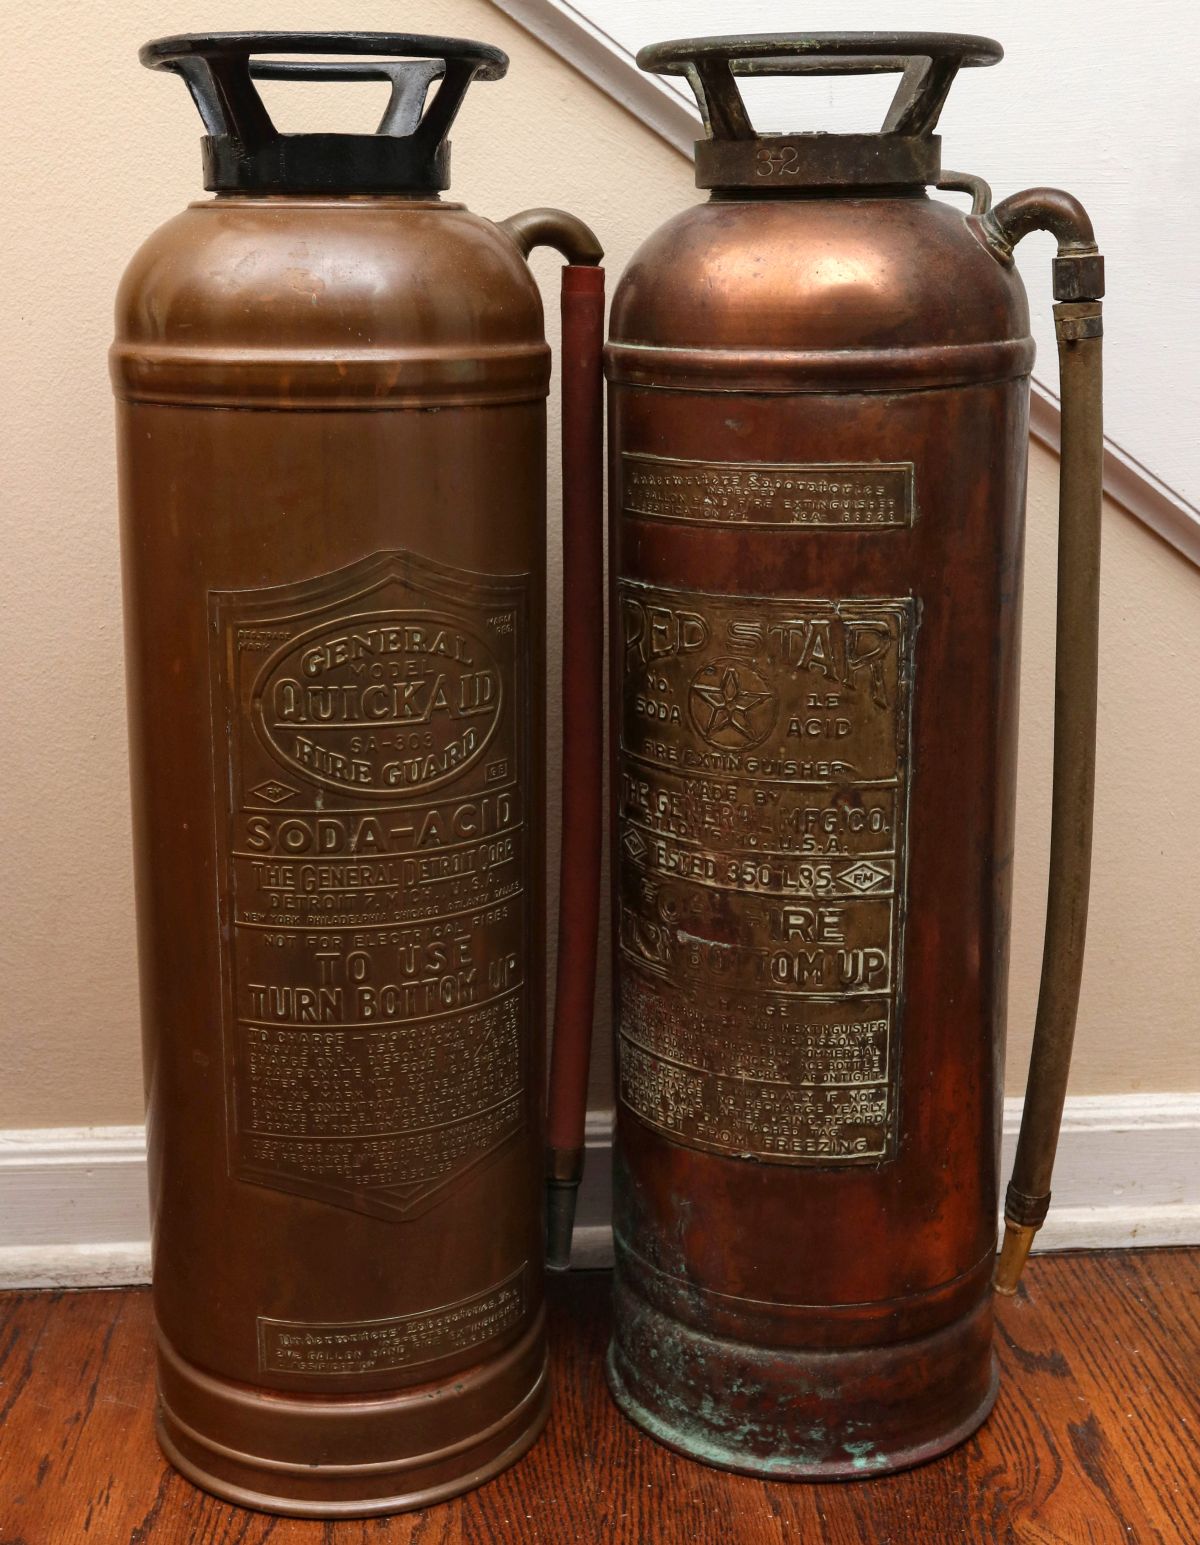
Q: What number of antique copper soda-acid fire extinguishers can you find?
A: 2